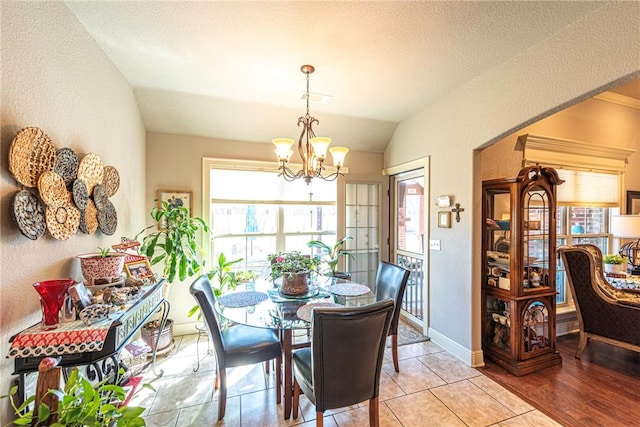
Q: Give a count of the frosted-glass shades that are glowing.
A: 5